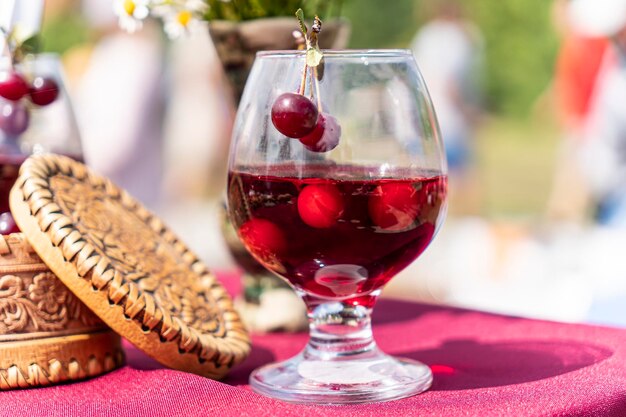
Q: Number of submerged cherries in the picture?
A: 3